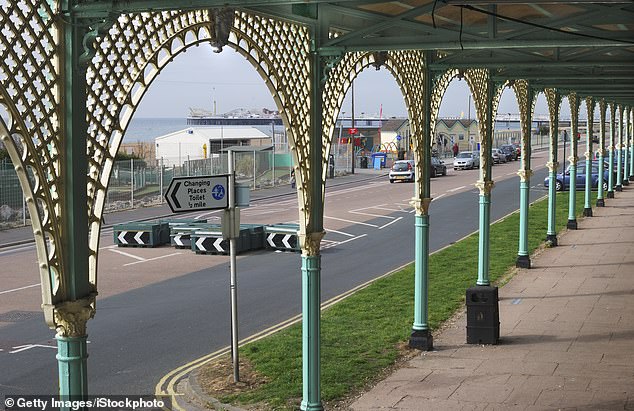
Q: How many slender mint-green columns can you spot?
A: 13